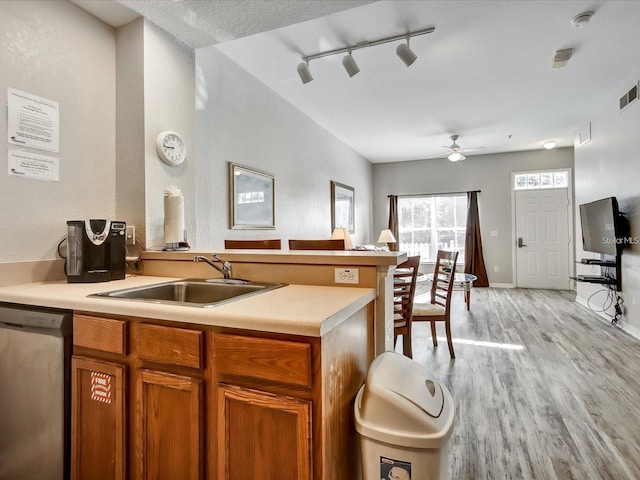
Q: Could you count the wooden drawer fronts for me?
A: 3